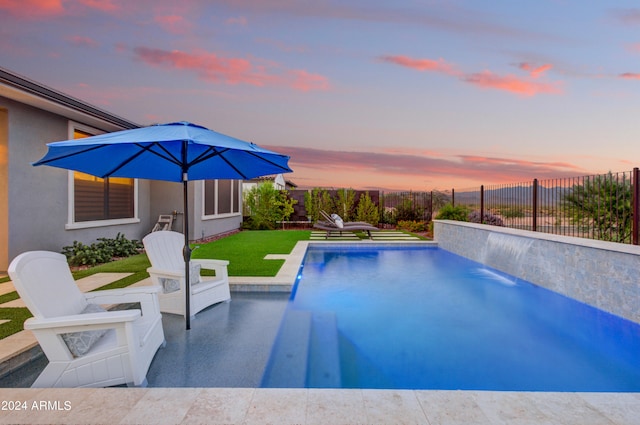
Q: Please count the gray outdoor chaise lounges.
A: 2